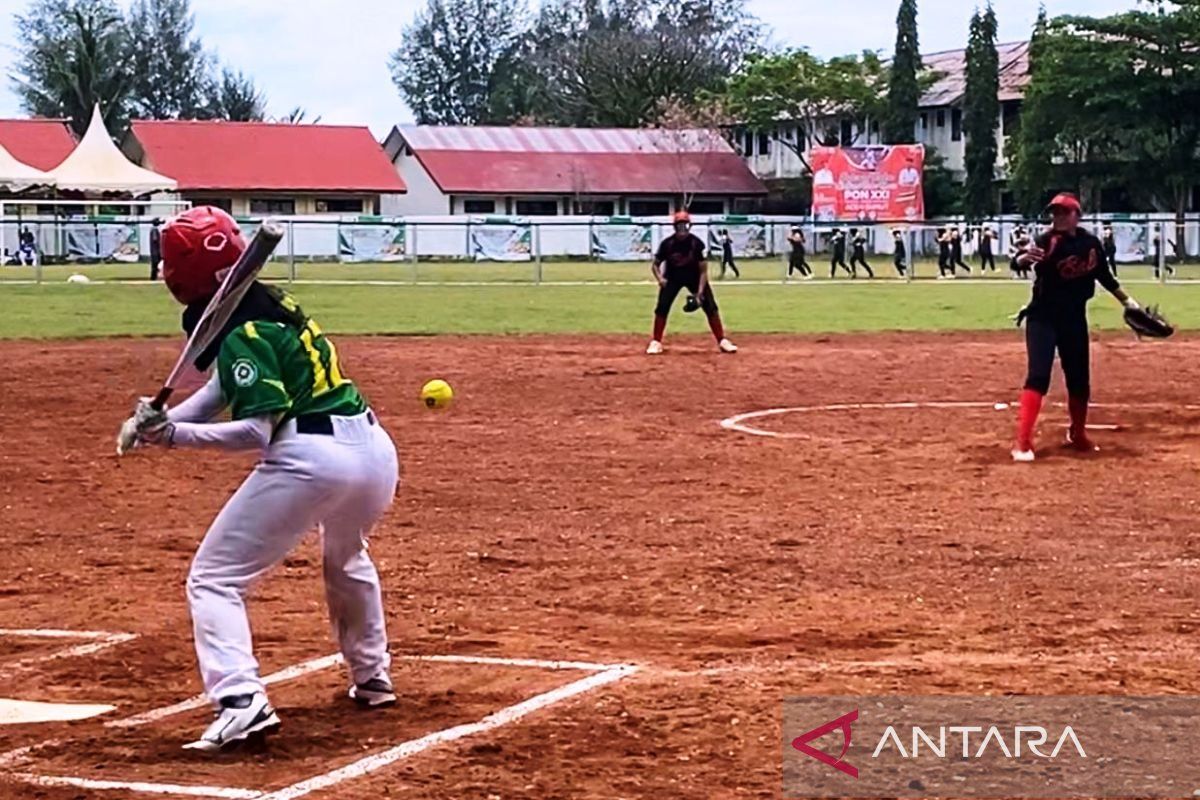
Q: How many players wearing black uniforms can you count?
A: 2